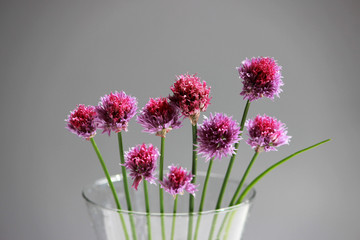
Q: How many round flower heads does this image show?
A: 9